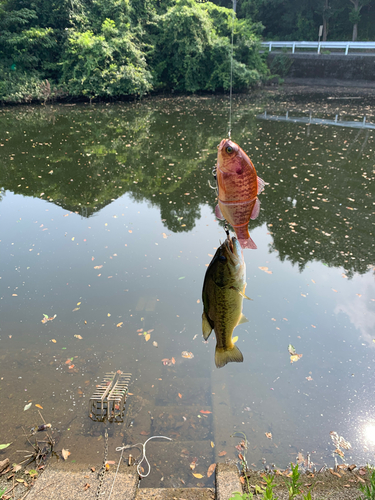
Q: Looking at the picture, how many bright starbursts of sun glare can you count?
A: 1